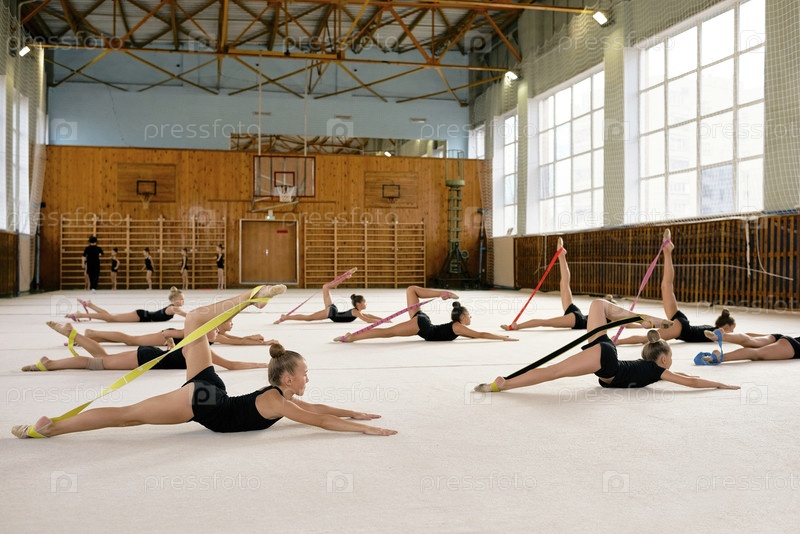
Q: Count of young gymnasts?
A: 14